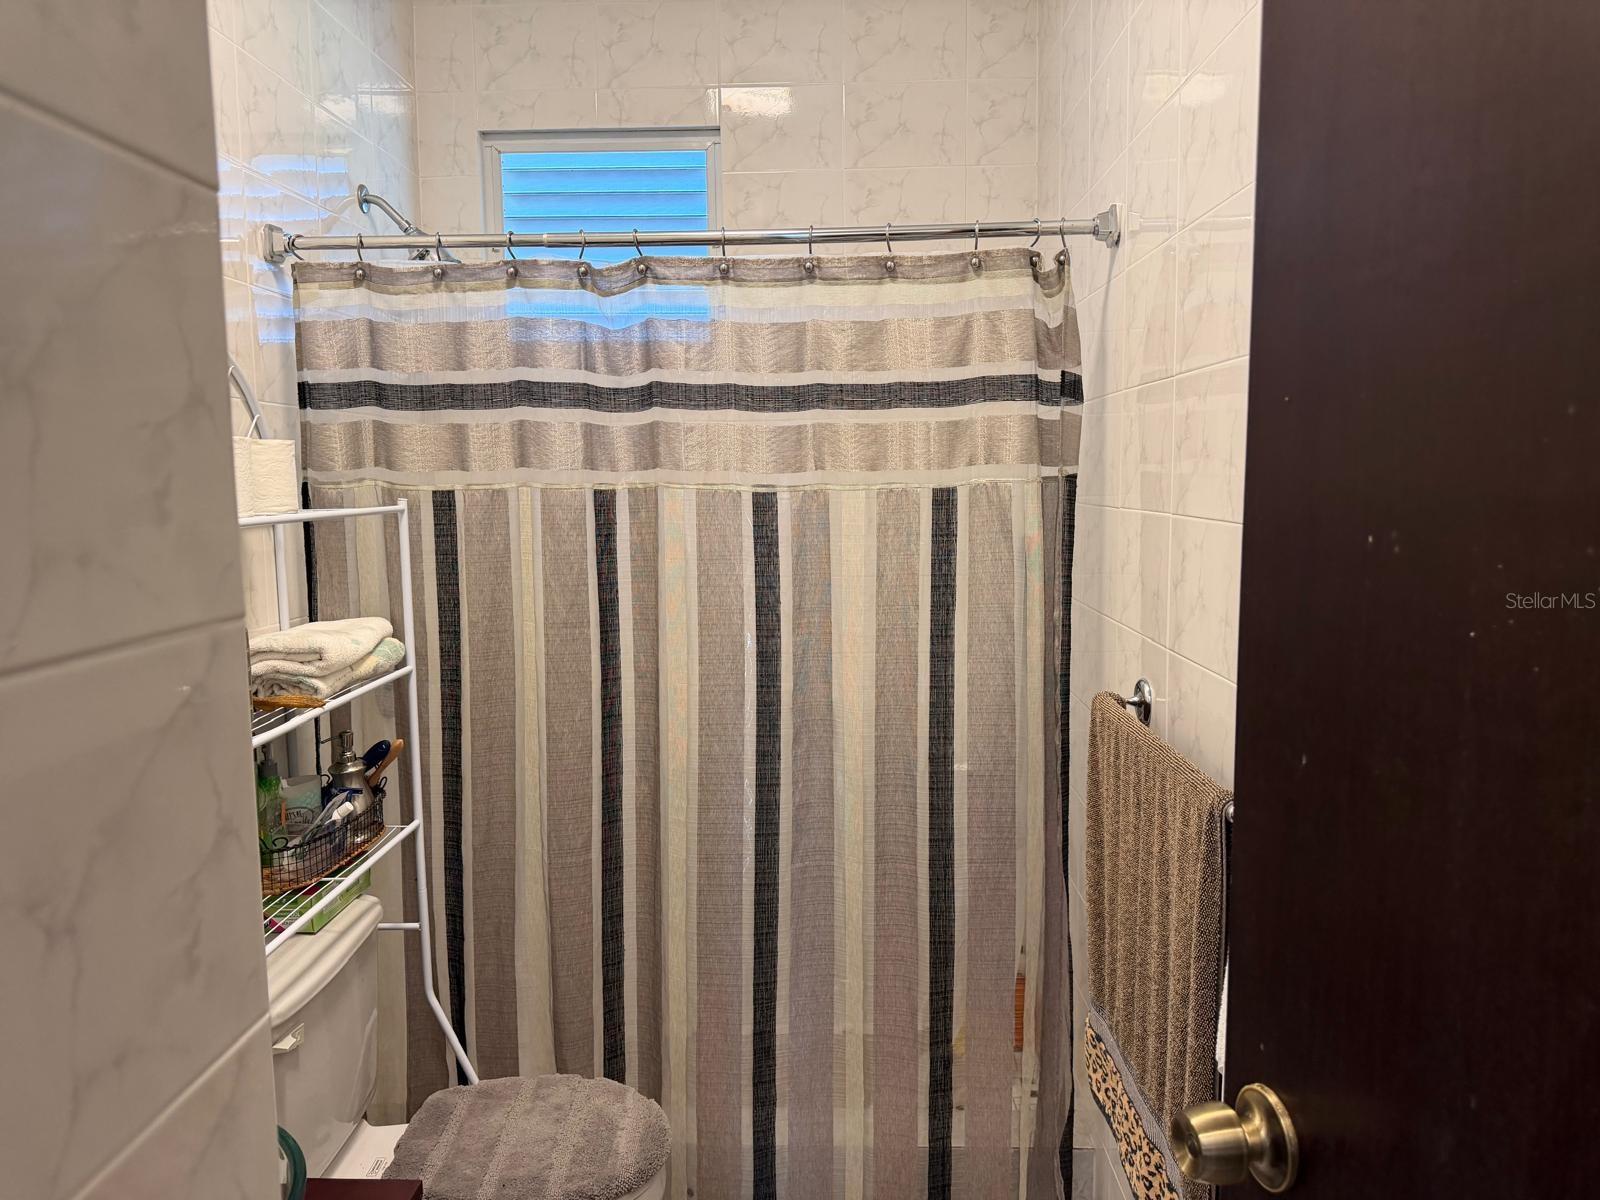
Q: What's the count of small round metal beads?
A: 11